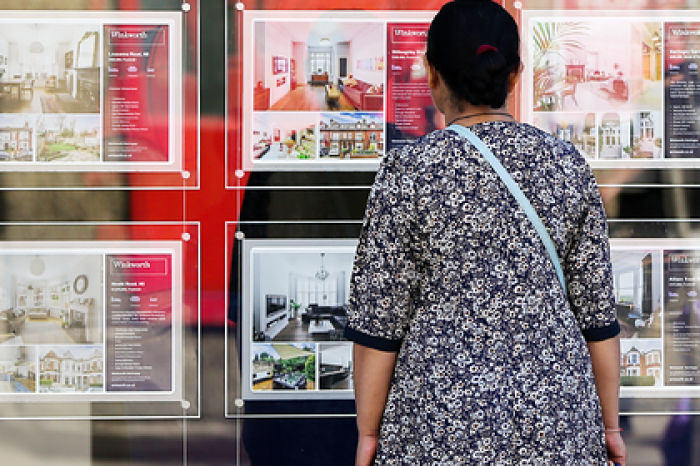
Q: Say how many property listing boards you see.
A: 6